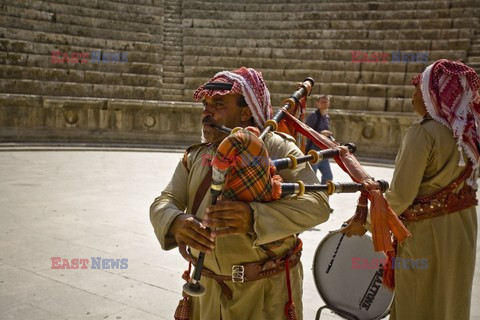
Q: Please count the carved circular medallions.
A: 3